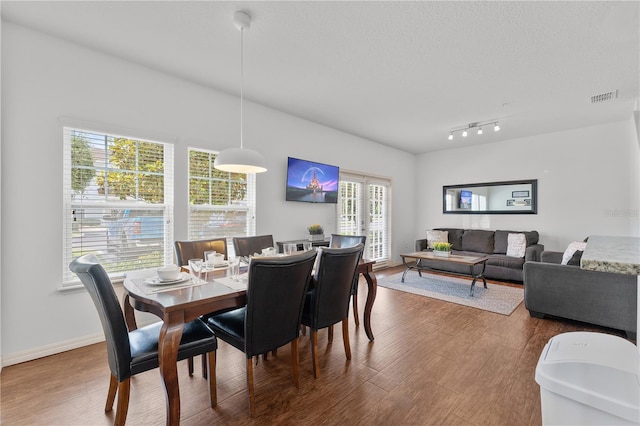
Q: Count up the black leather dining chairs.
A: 6